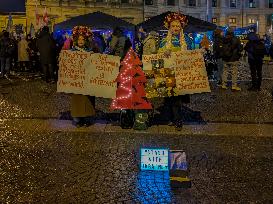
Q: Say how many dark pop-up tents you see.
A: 2